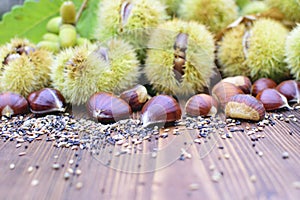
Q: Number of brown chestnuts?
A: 12